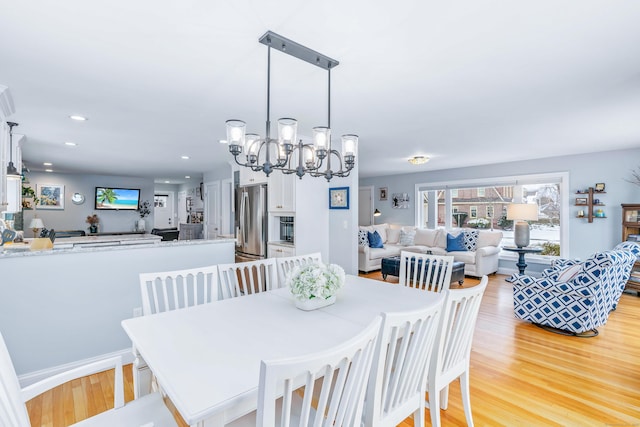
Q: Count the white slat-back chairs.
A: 8